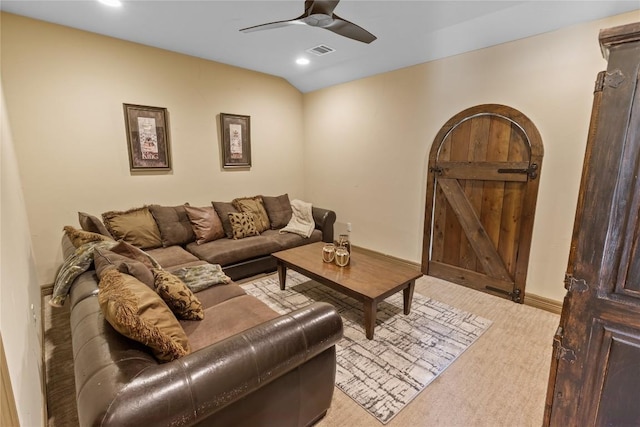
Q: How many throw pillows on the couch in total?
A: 13